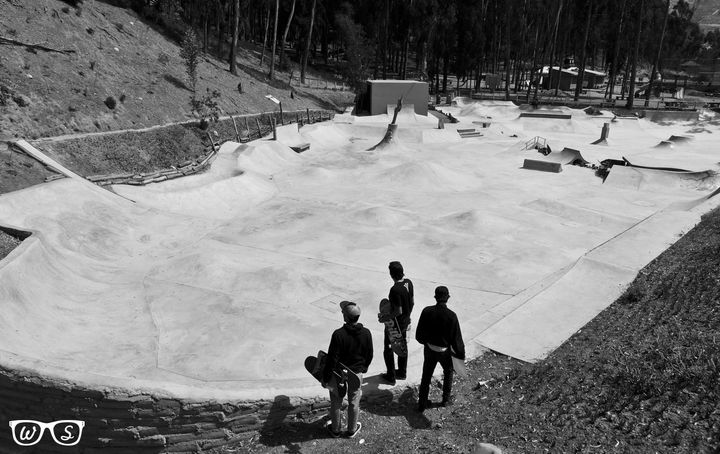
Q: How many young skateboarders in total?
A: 3